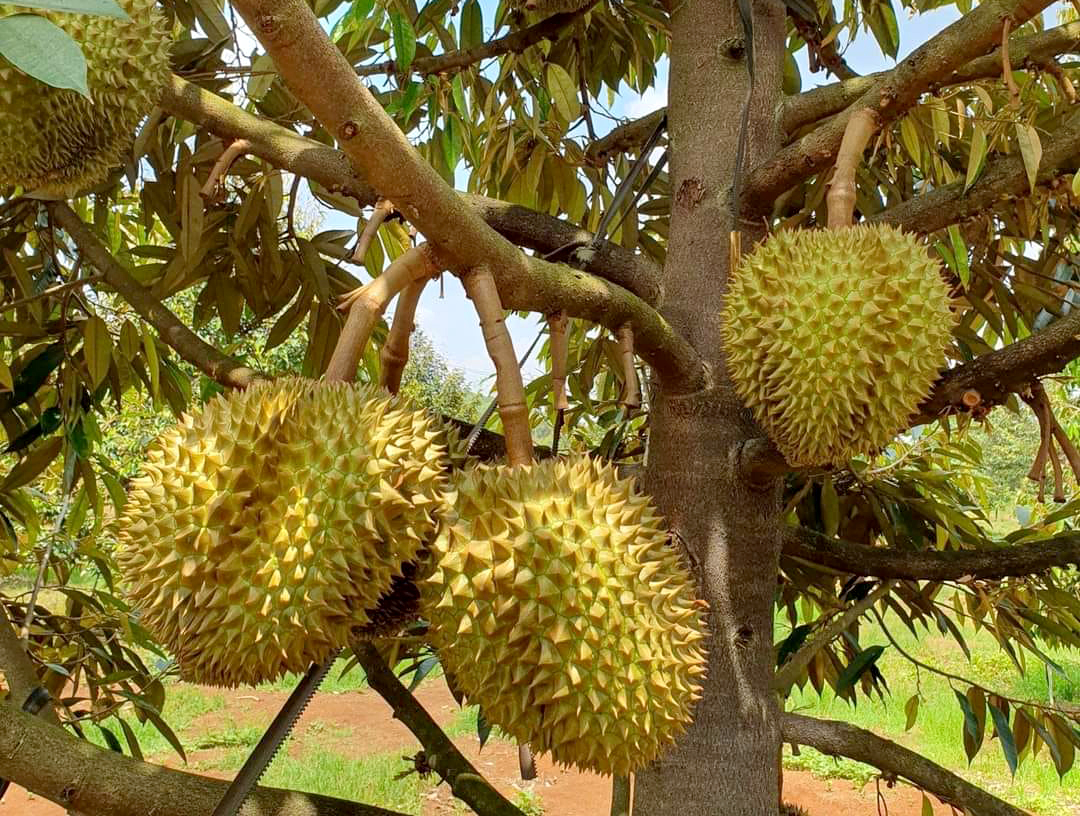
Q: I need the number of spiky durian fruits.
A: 4